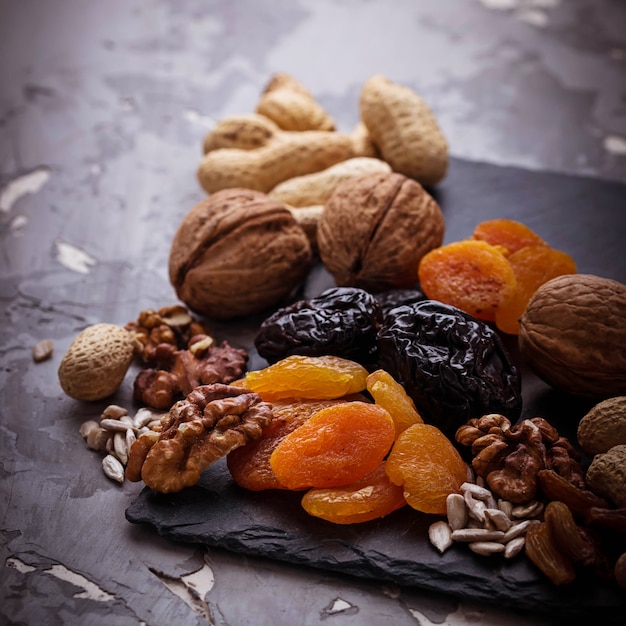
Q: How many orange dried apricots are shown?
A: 9